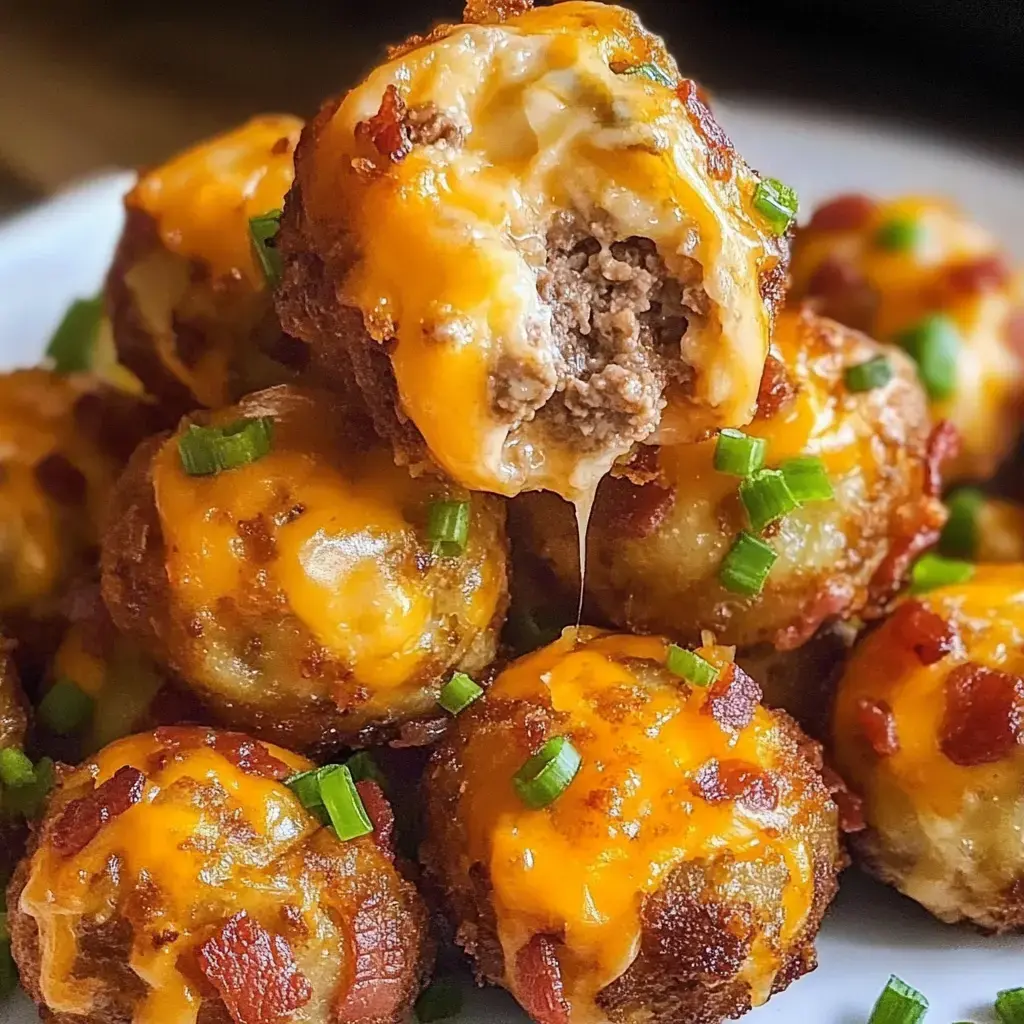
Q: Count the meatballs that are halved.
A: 1